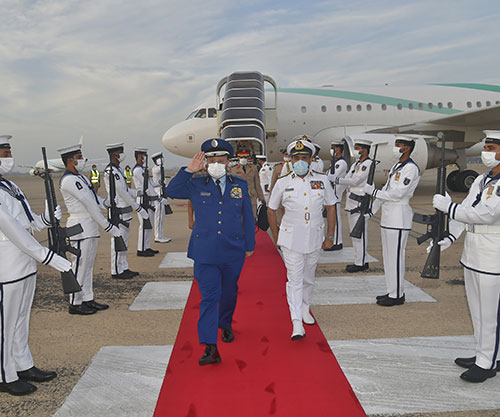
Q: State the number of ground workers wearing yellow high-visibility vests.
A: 2